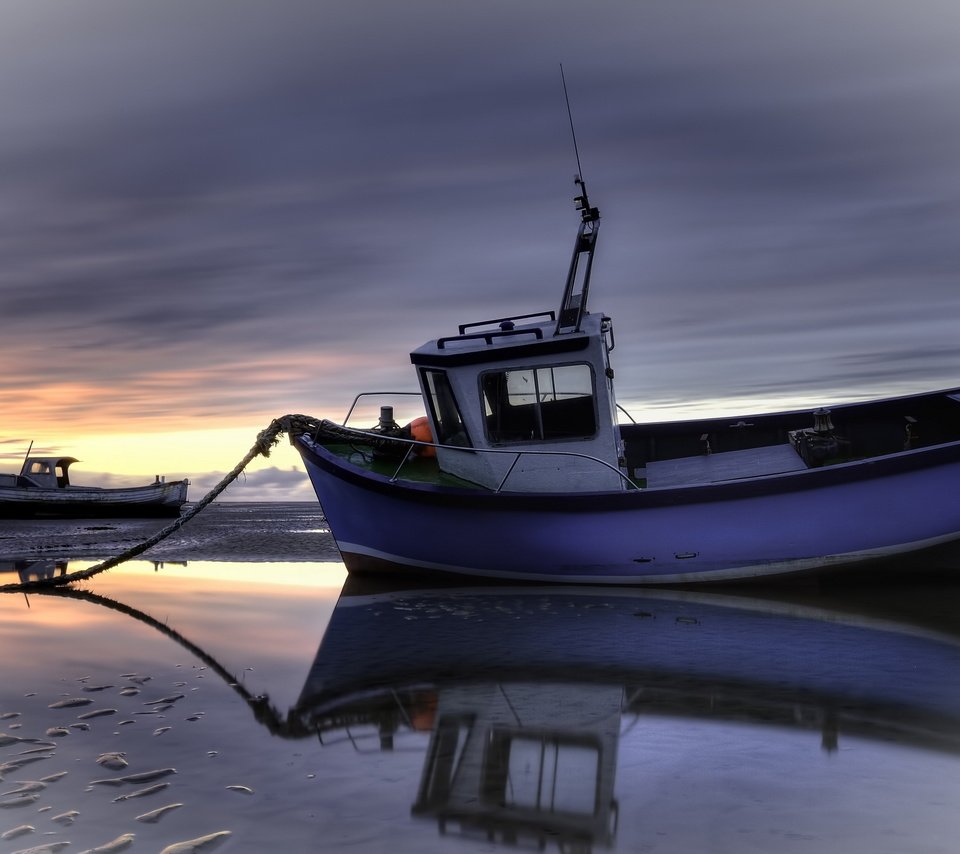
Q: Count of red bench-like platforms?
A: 0